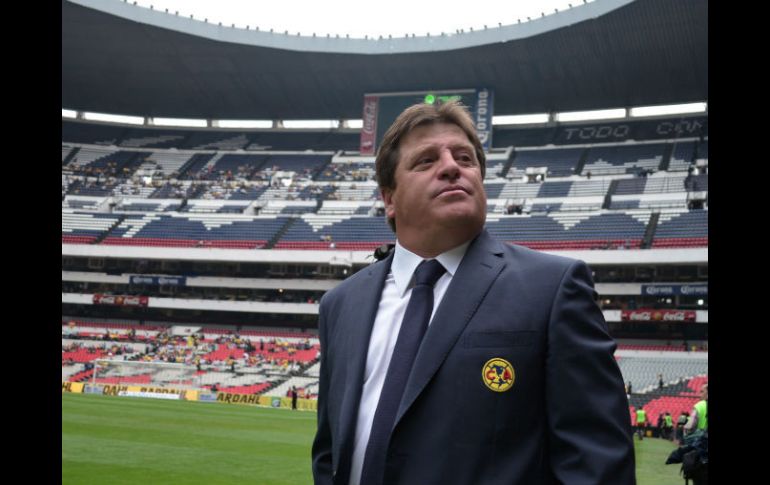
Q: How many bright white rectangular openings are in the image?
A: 9